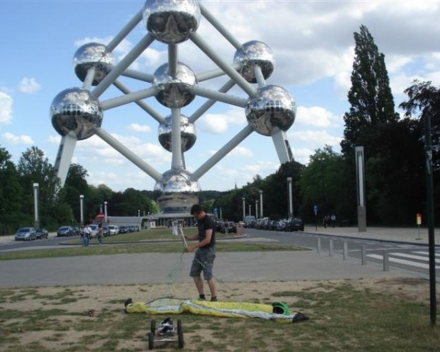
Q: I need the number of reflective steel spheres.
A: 8